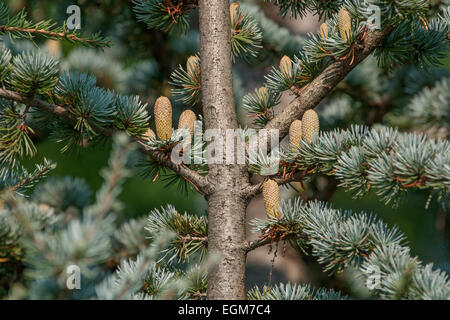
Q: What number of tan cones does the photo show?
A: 12